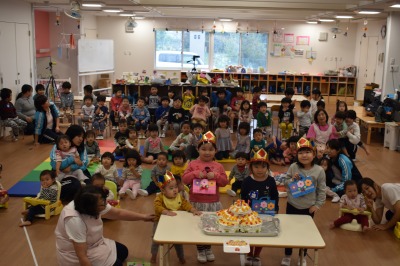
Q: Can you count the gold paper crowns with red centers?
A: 4